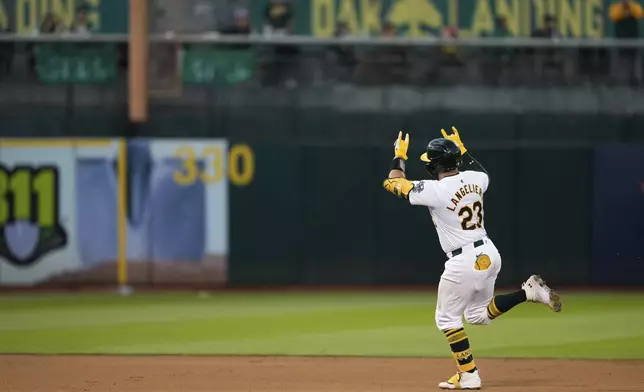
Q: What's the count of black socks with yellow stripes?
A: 2